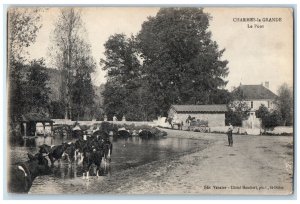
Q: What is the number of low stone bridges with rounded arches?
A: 1